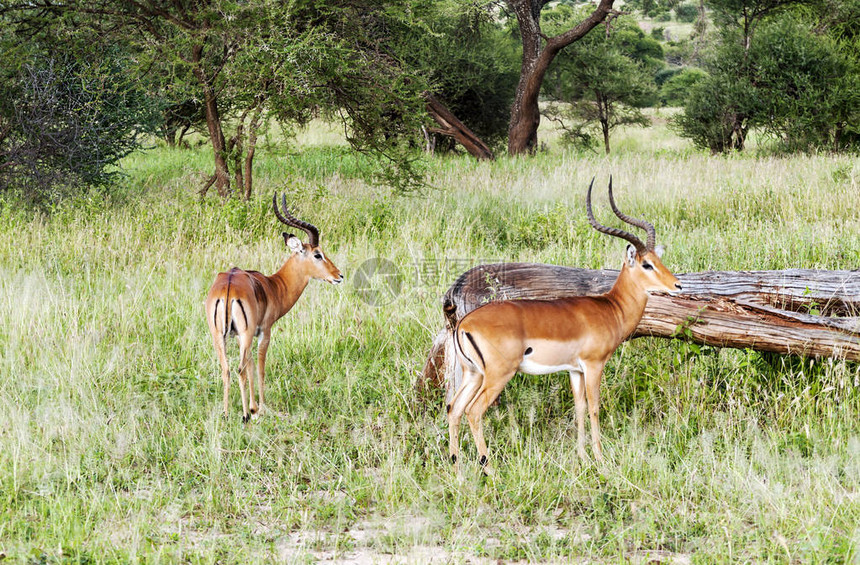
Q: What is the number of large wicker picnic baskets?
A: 0